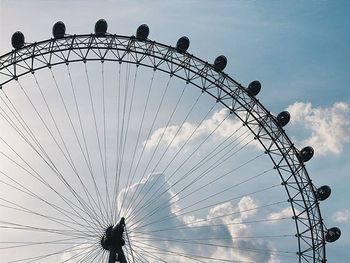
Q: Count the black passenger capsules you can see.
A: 11